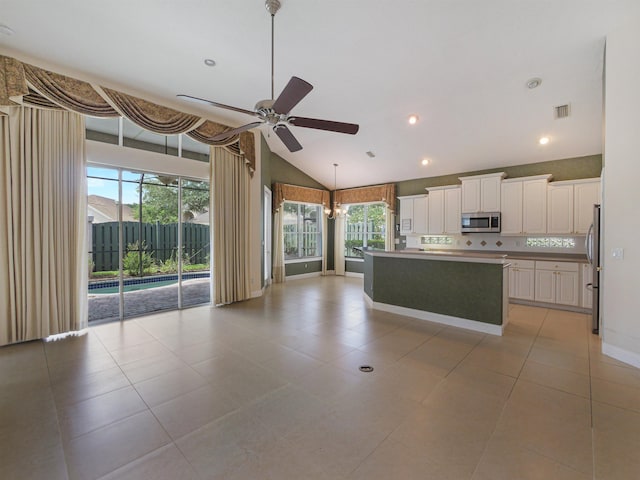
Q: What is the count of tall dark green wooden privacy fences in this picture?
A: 1